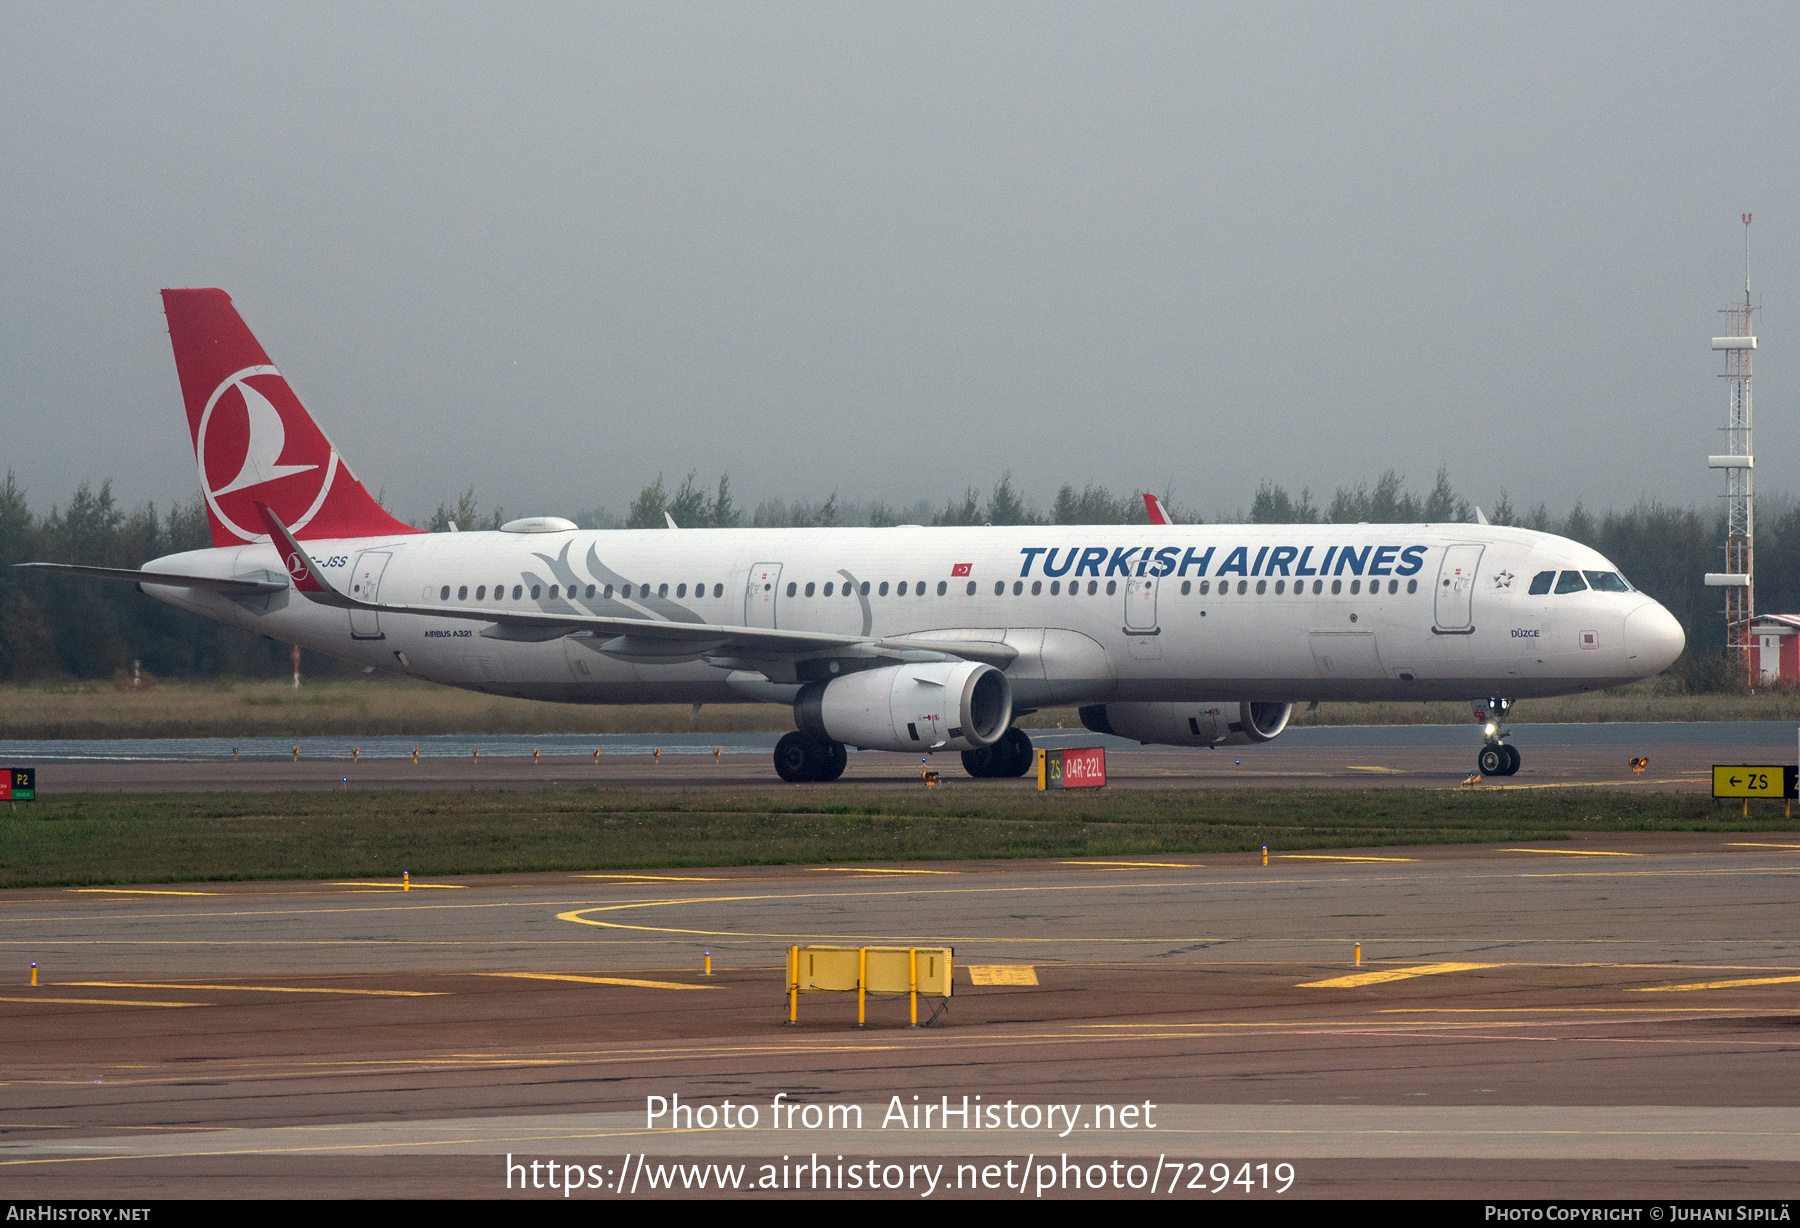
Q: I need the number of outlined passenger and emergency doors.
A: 4